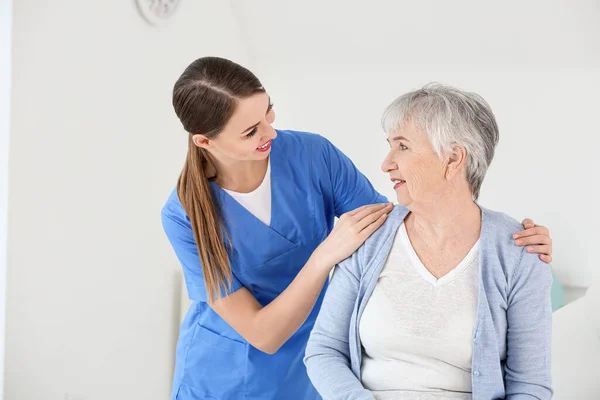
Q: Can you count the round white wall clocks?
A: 1